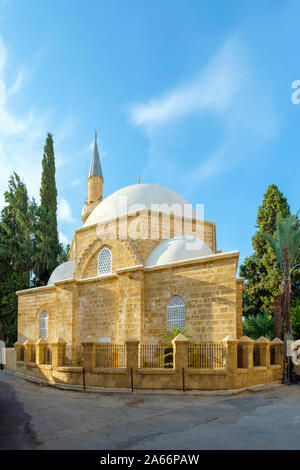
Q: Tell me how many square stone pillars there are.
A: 11